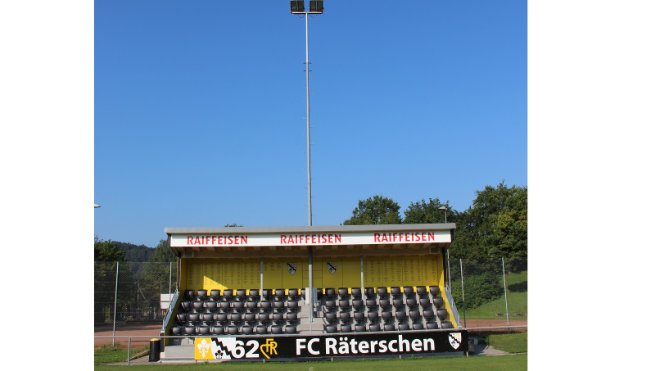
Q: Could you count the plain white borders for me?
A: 2